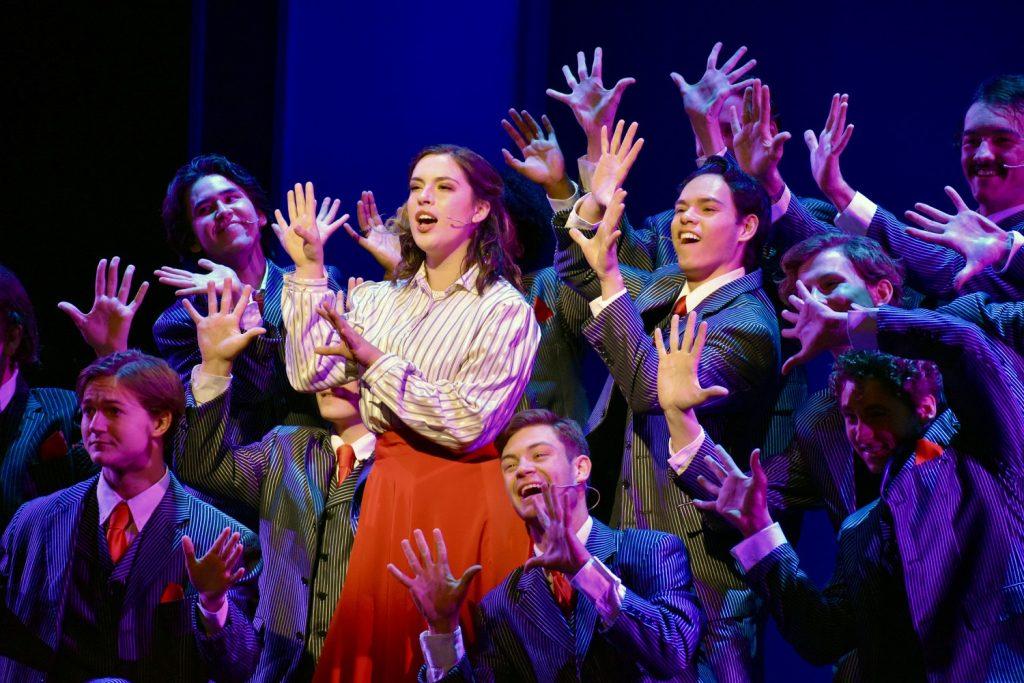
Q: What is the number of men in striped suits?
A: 11